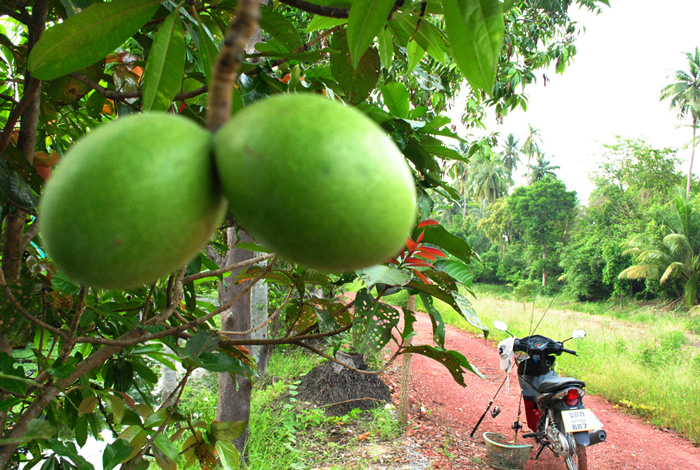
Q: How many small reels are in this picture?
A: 2